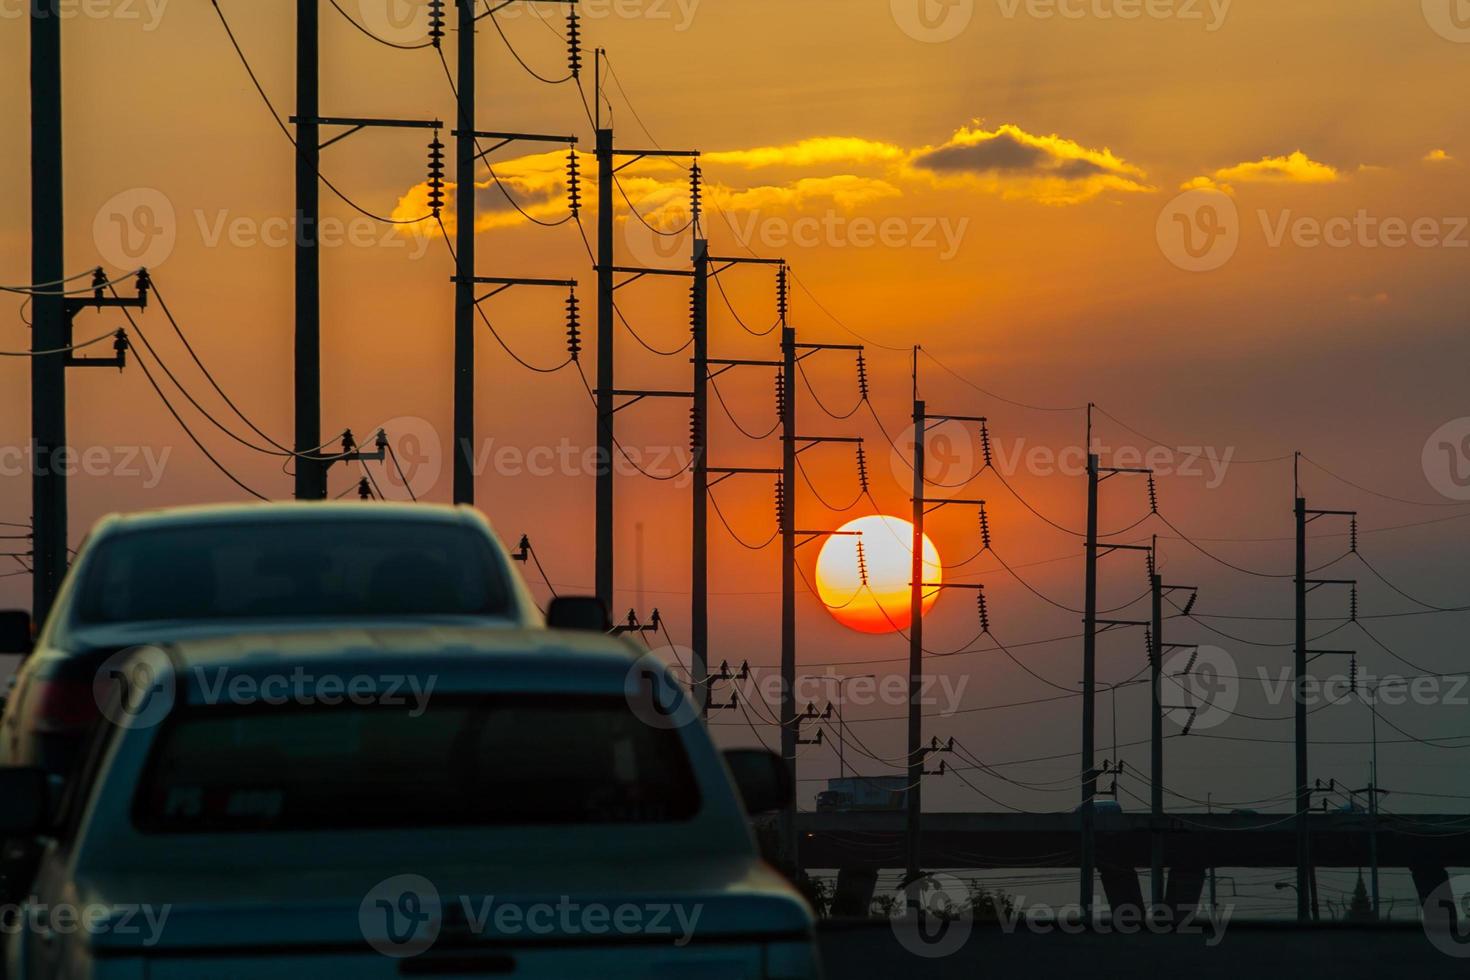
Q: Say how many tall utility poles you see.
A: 10